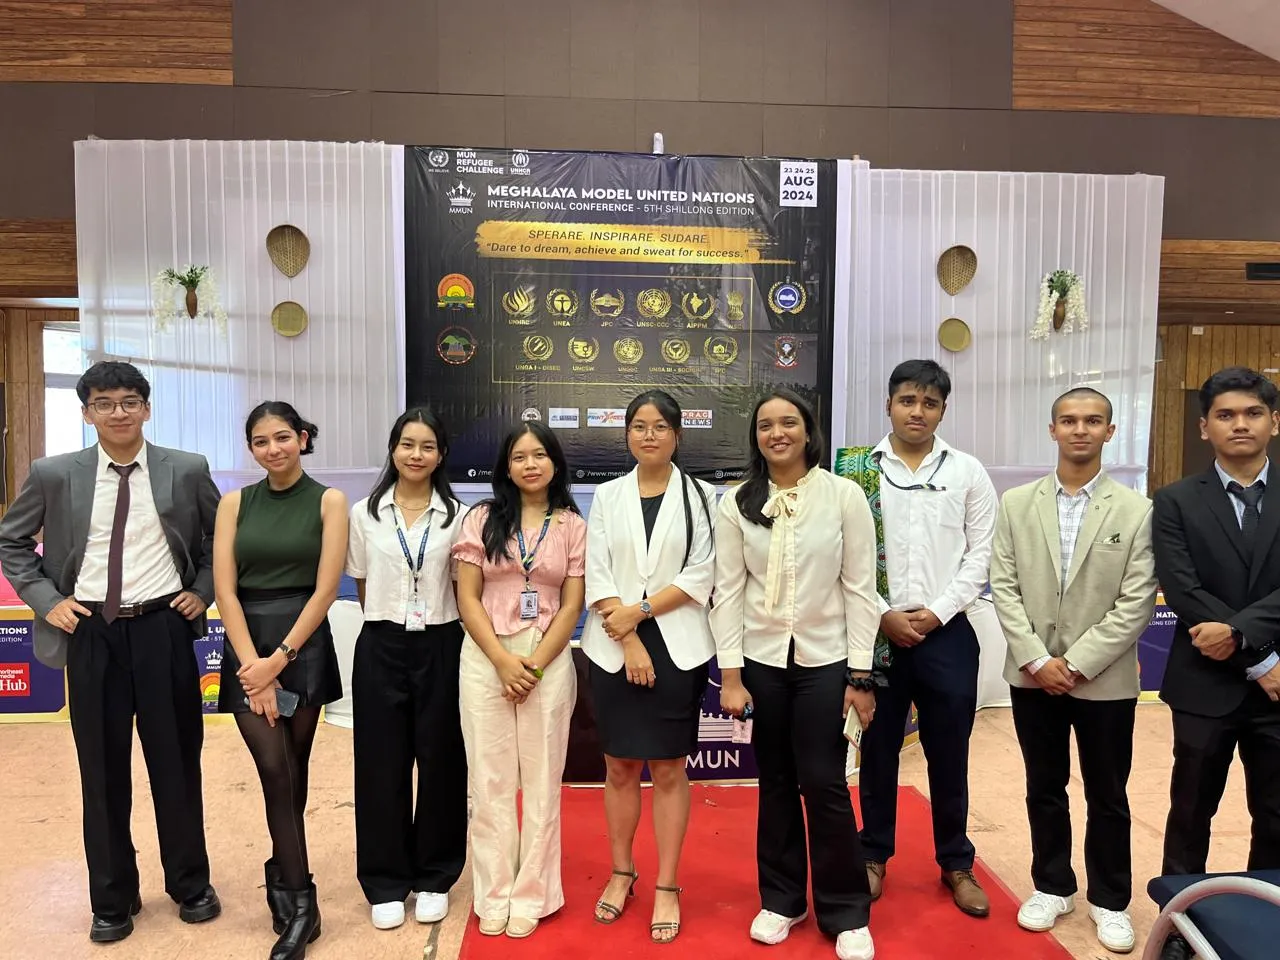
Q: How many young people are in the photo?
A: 9